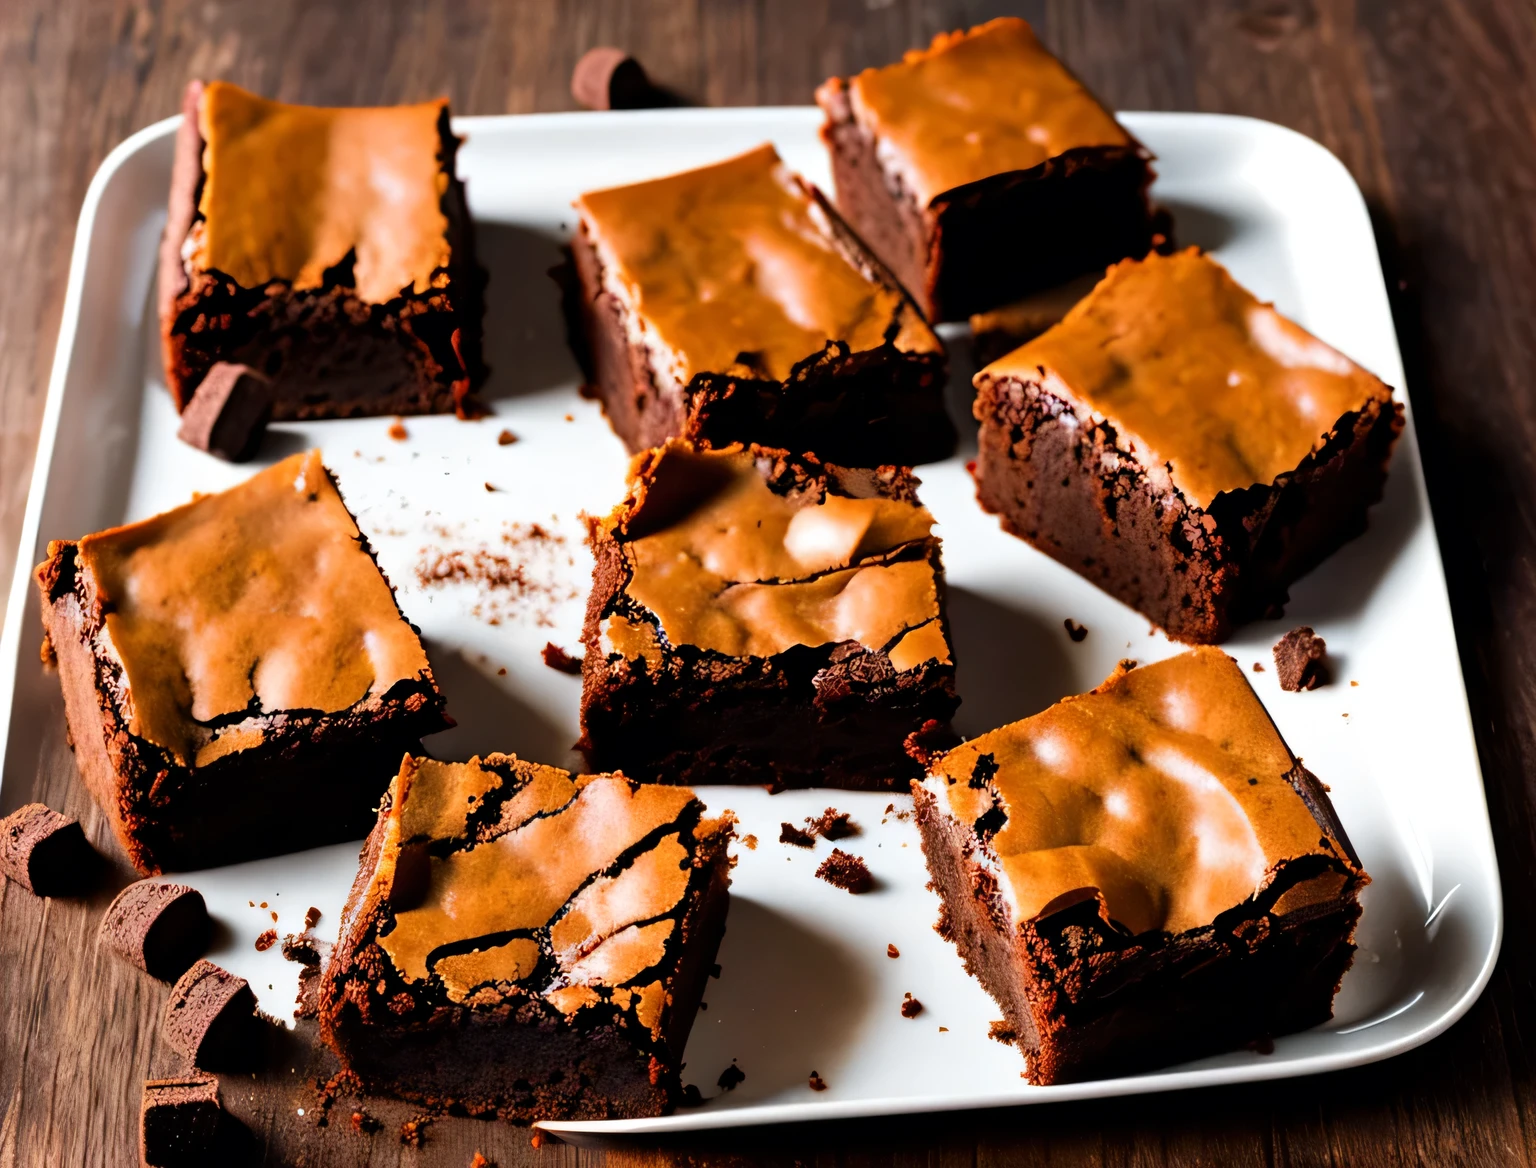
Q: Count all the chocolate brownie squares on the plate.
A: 8